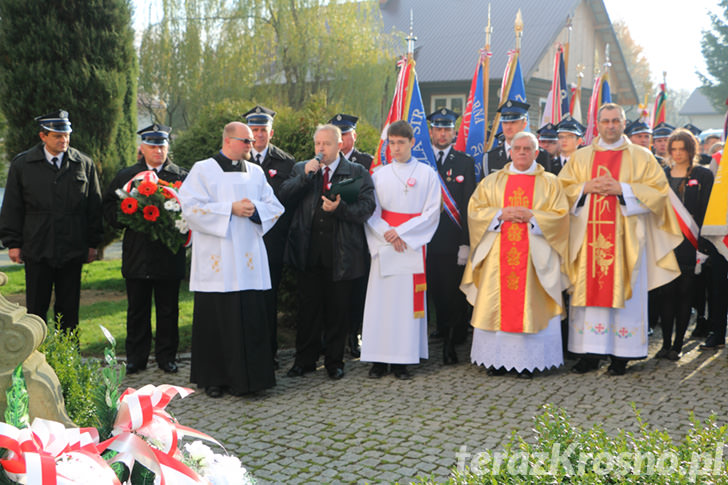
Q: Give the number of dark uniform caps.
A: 11